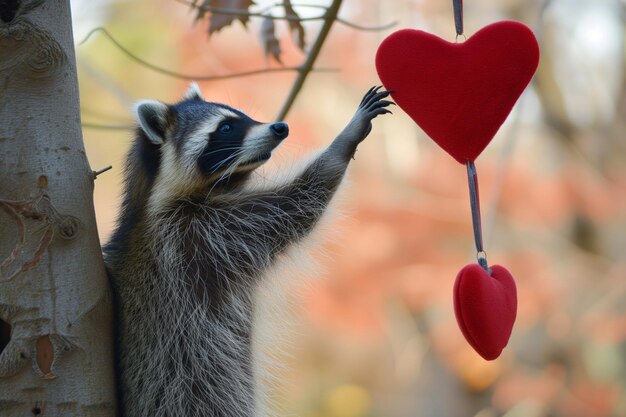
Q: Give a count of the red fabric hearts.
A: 2